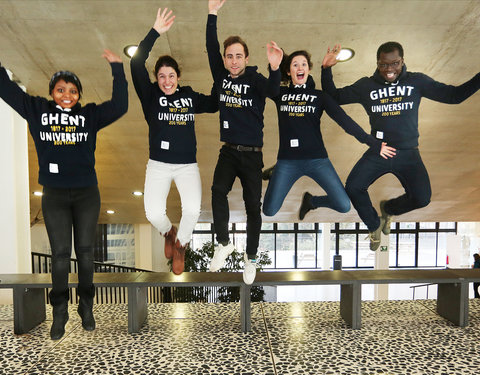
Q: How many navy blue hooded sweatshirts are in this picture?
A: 5